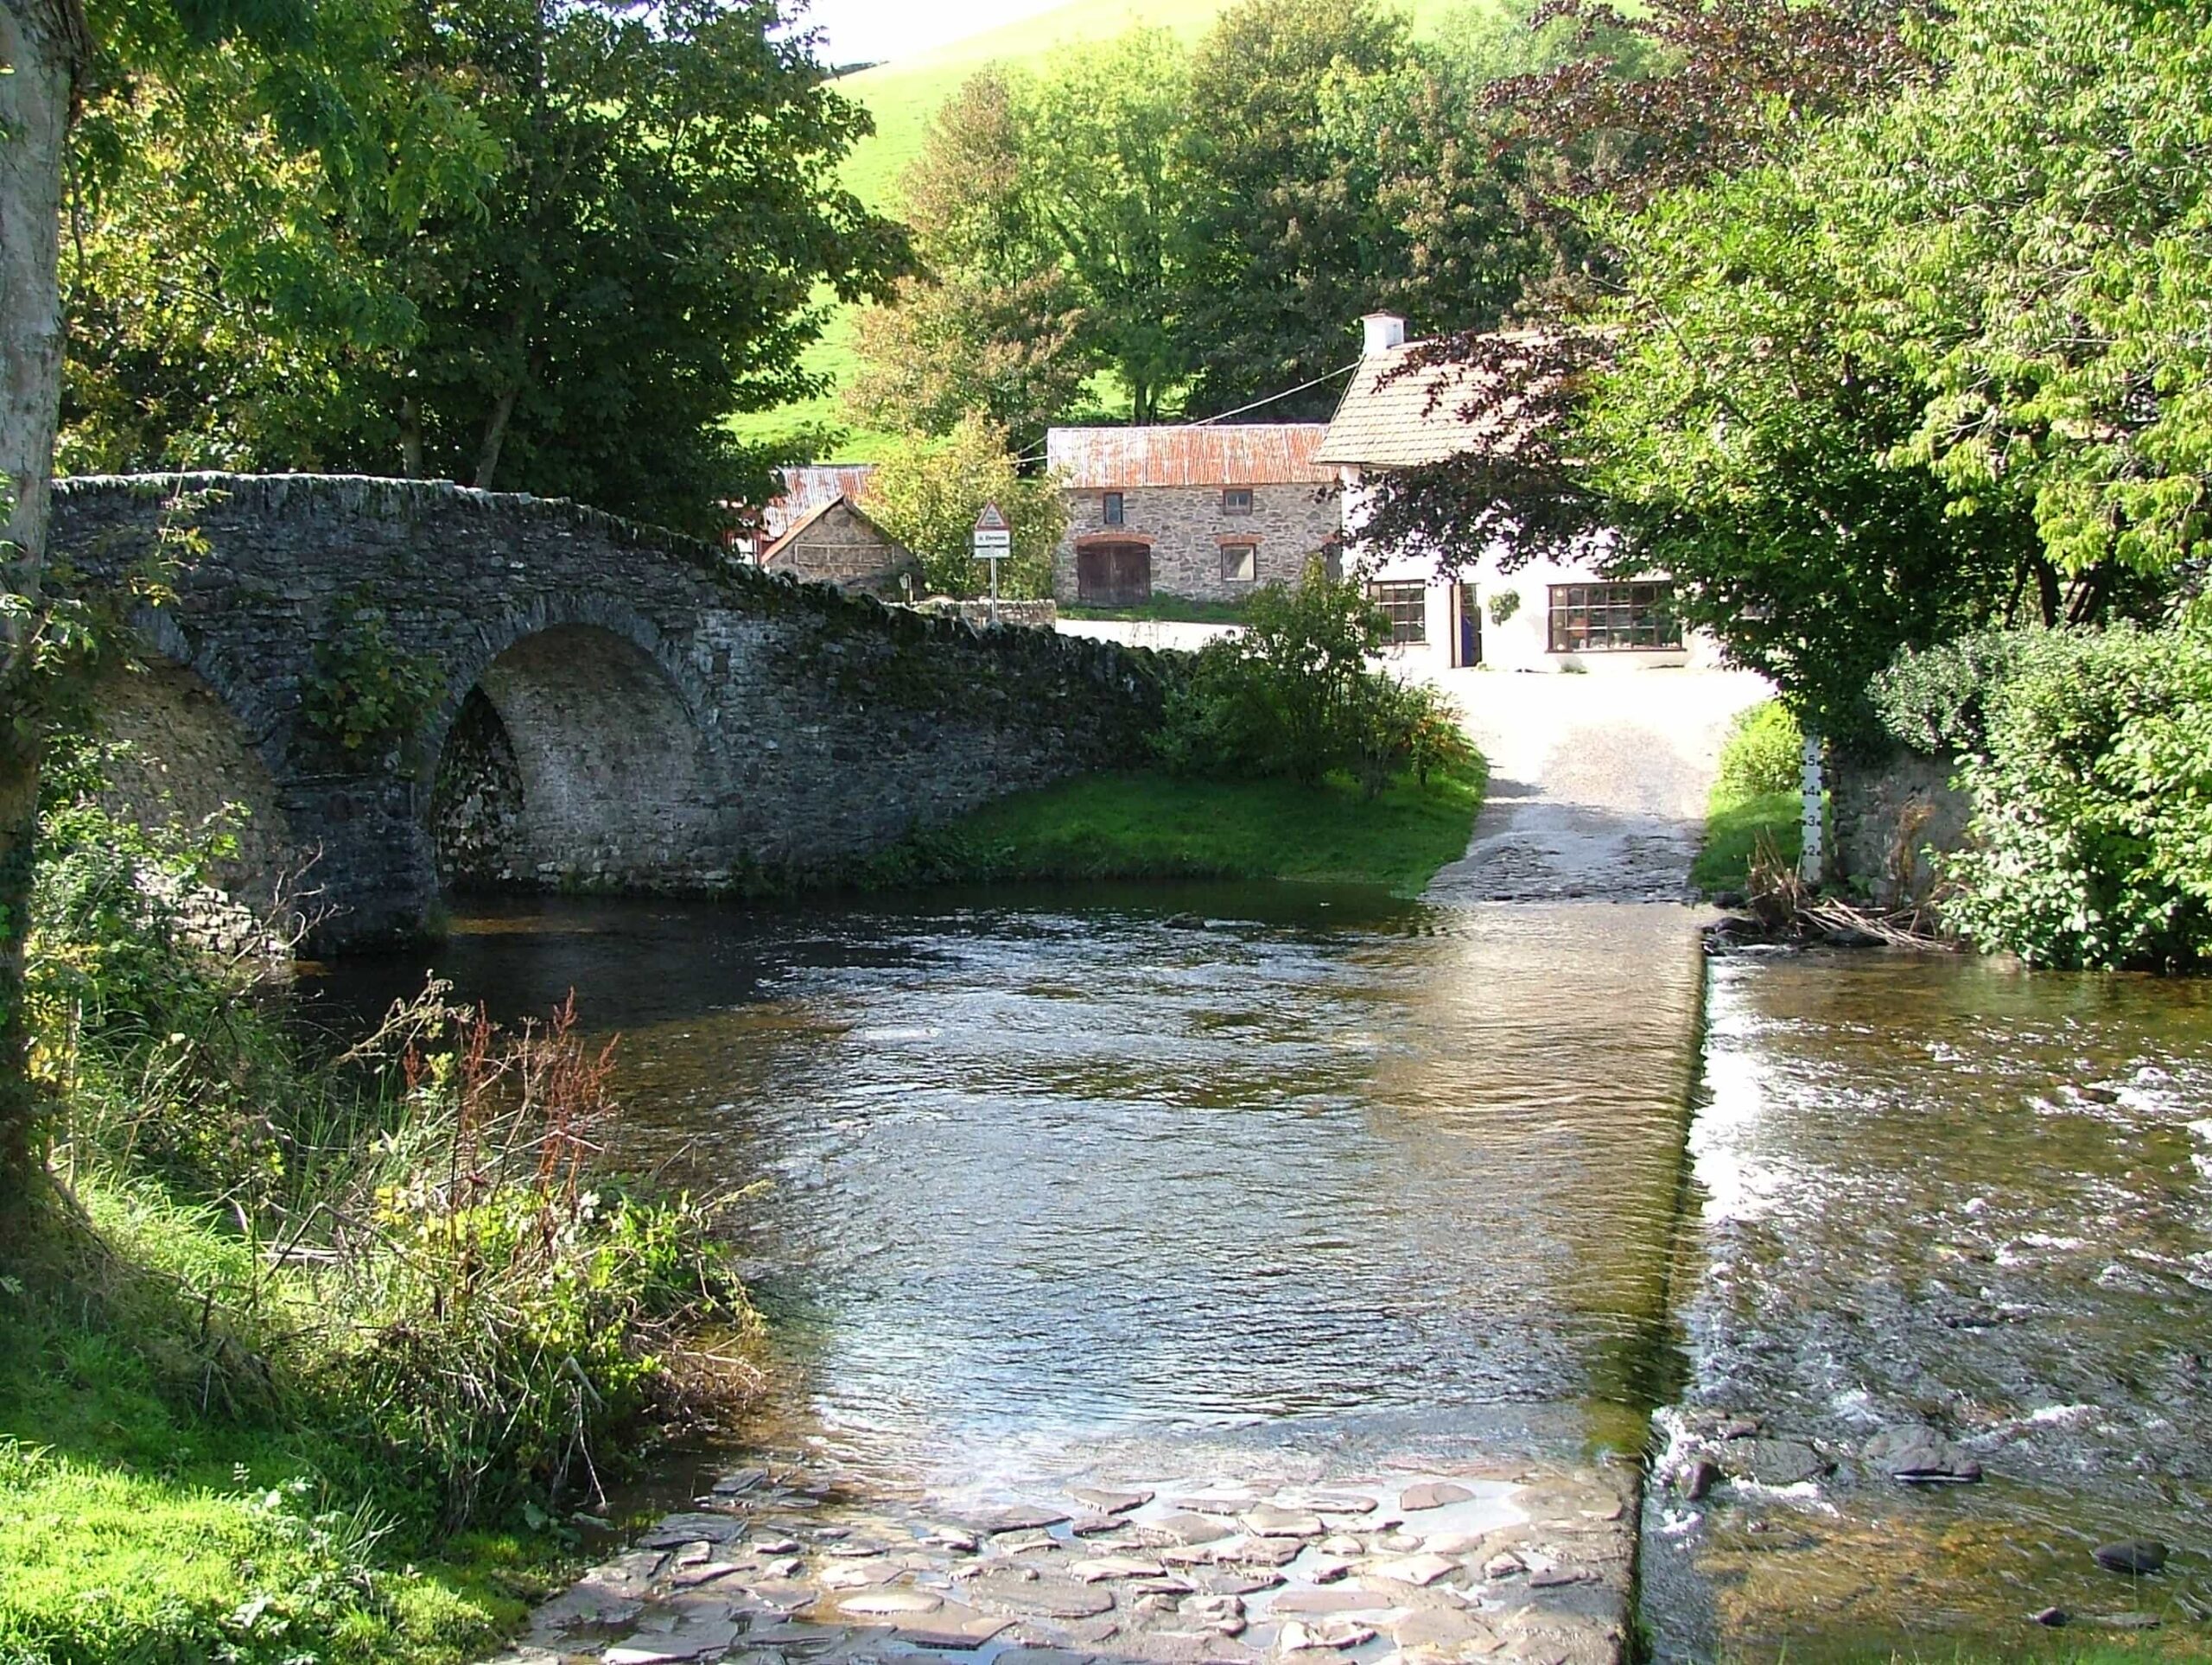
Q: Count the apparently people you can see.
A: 0